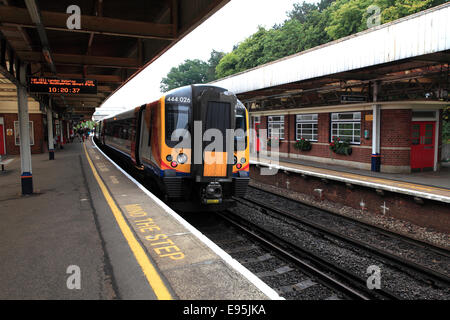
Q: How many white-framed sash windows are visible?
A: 3